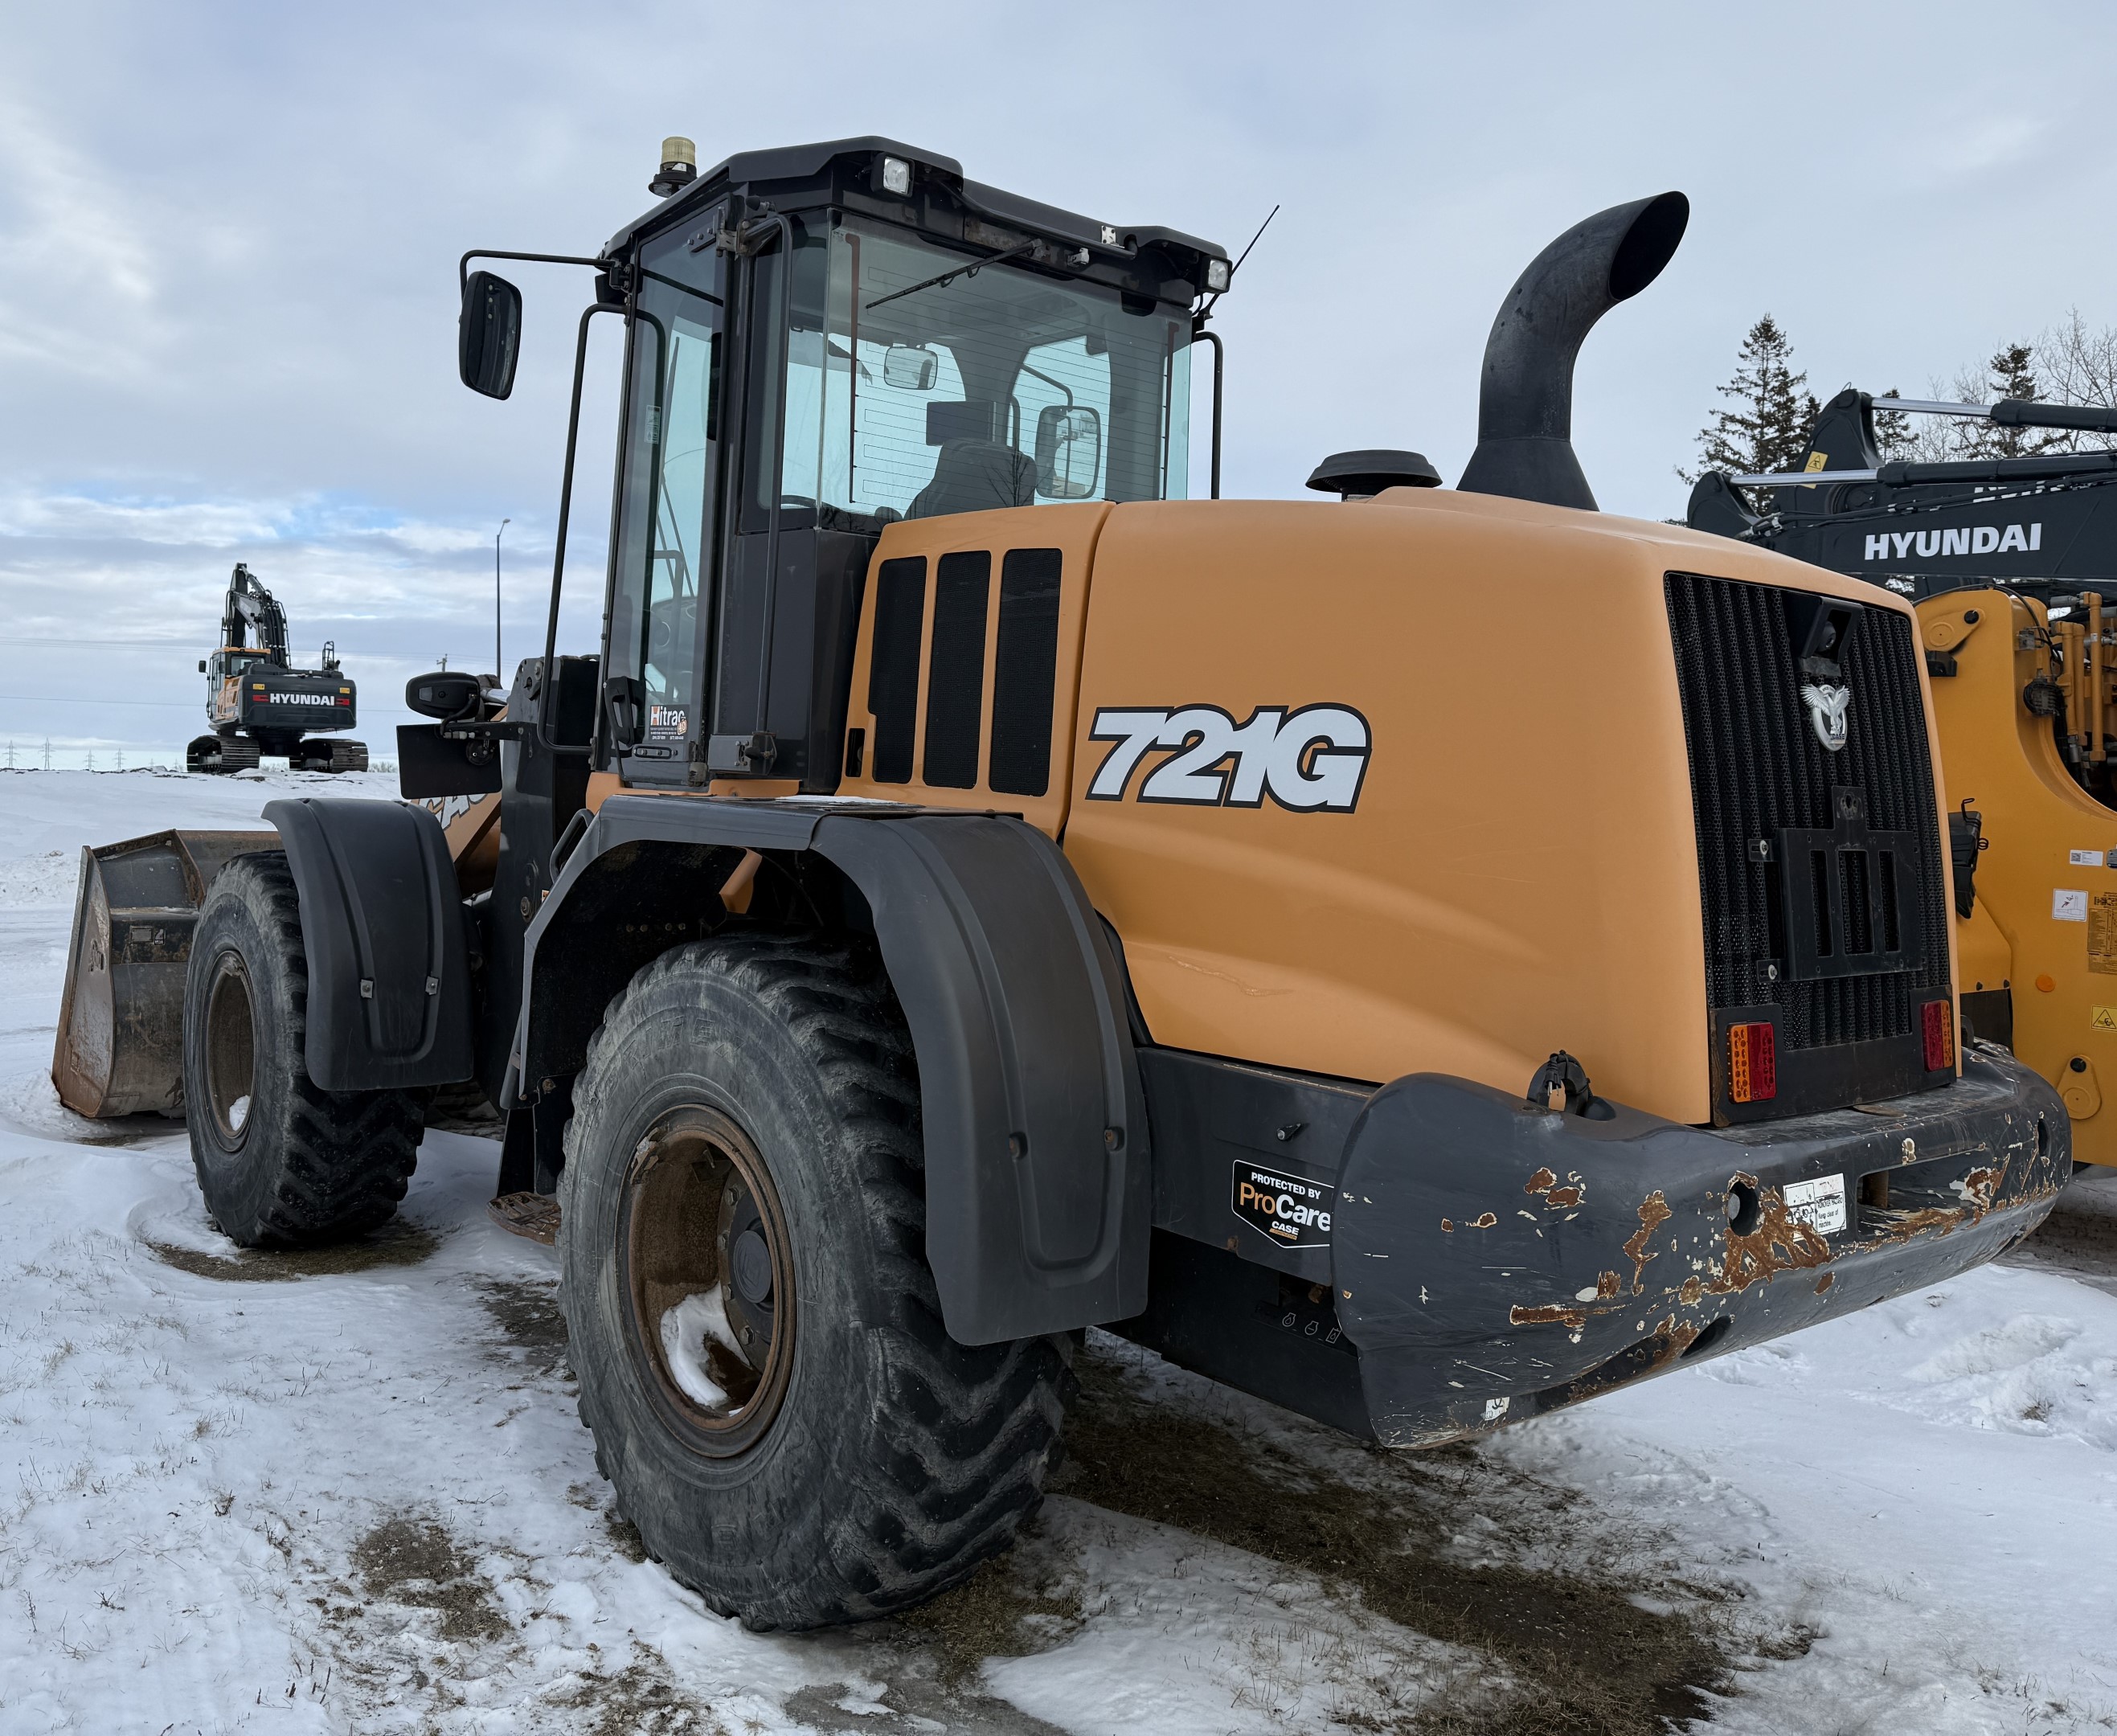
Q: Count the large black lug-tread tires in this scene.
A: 2